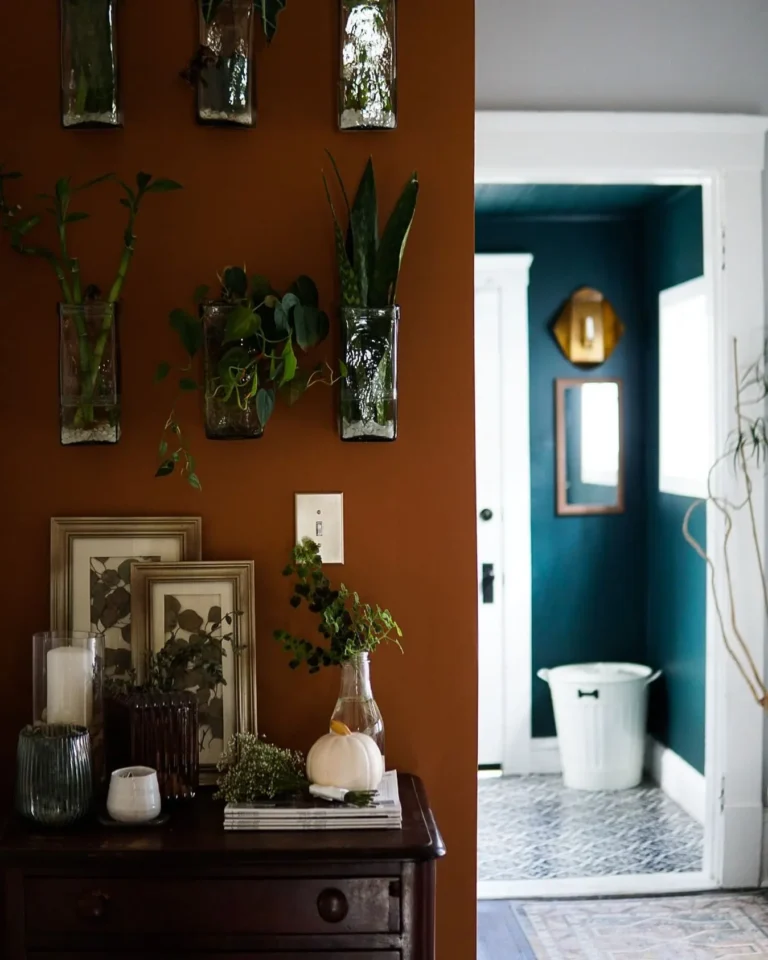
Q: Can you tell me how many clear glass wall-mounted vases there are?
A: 6